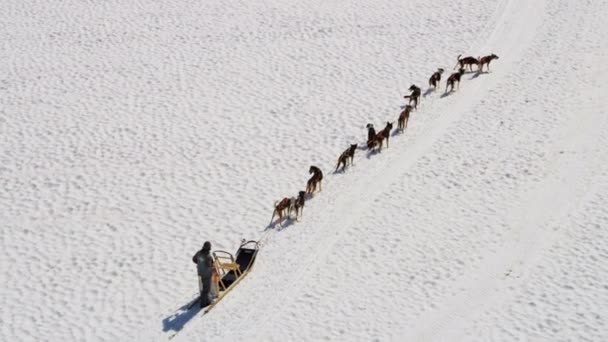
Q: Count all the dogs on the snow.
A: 12